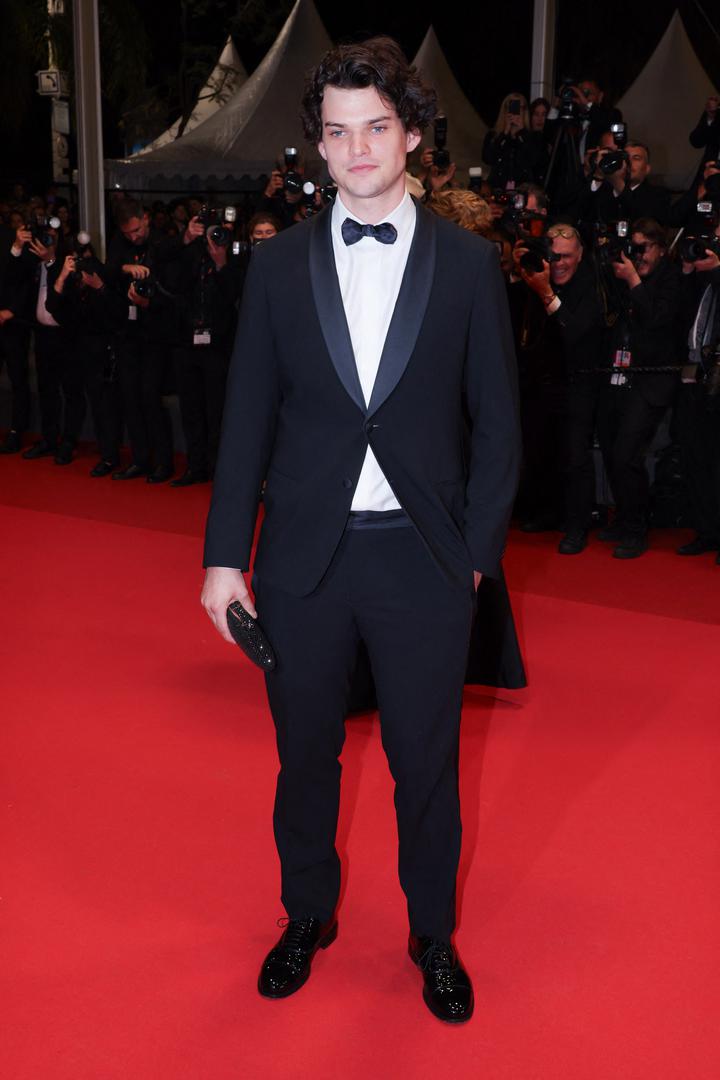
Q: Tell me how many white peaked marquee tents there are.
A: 4